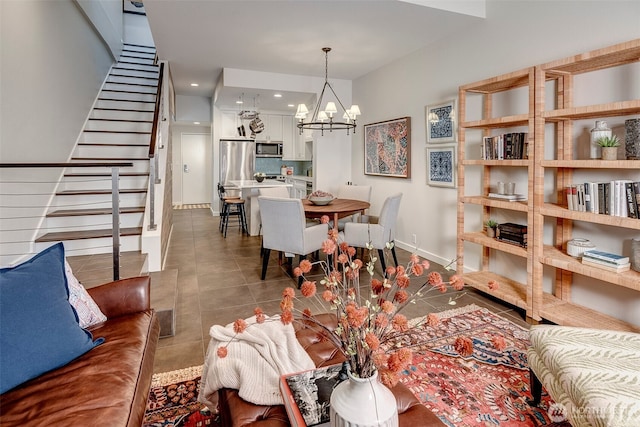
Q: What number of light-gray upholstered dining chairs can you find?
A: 4